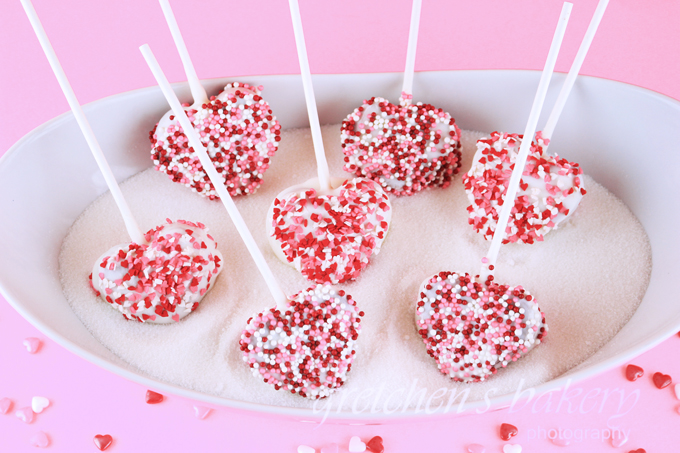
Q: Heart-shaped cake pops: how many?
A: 7